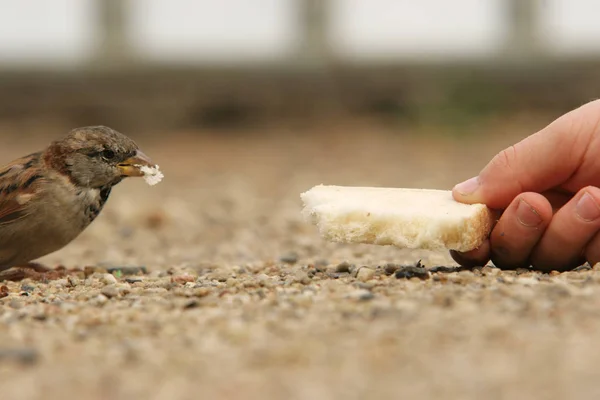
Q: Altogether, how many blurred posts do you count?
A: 3